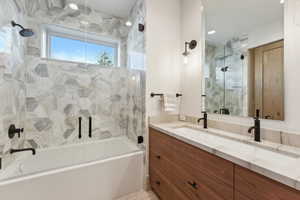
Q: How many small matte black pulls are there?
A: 3